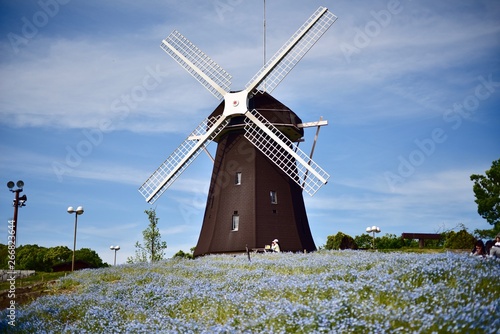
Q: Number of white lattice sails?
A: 4